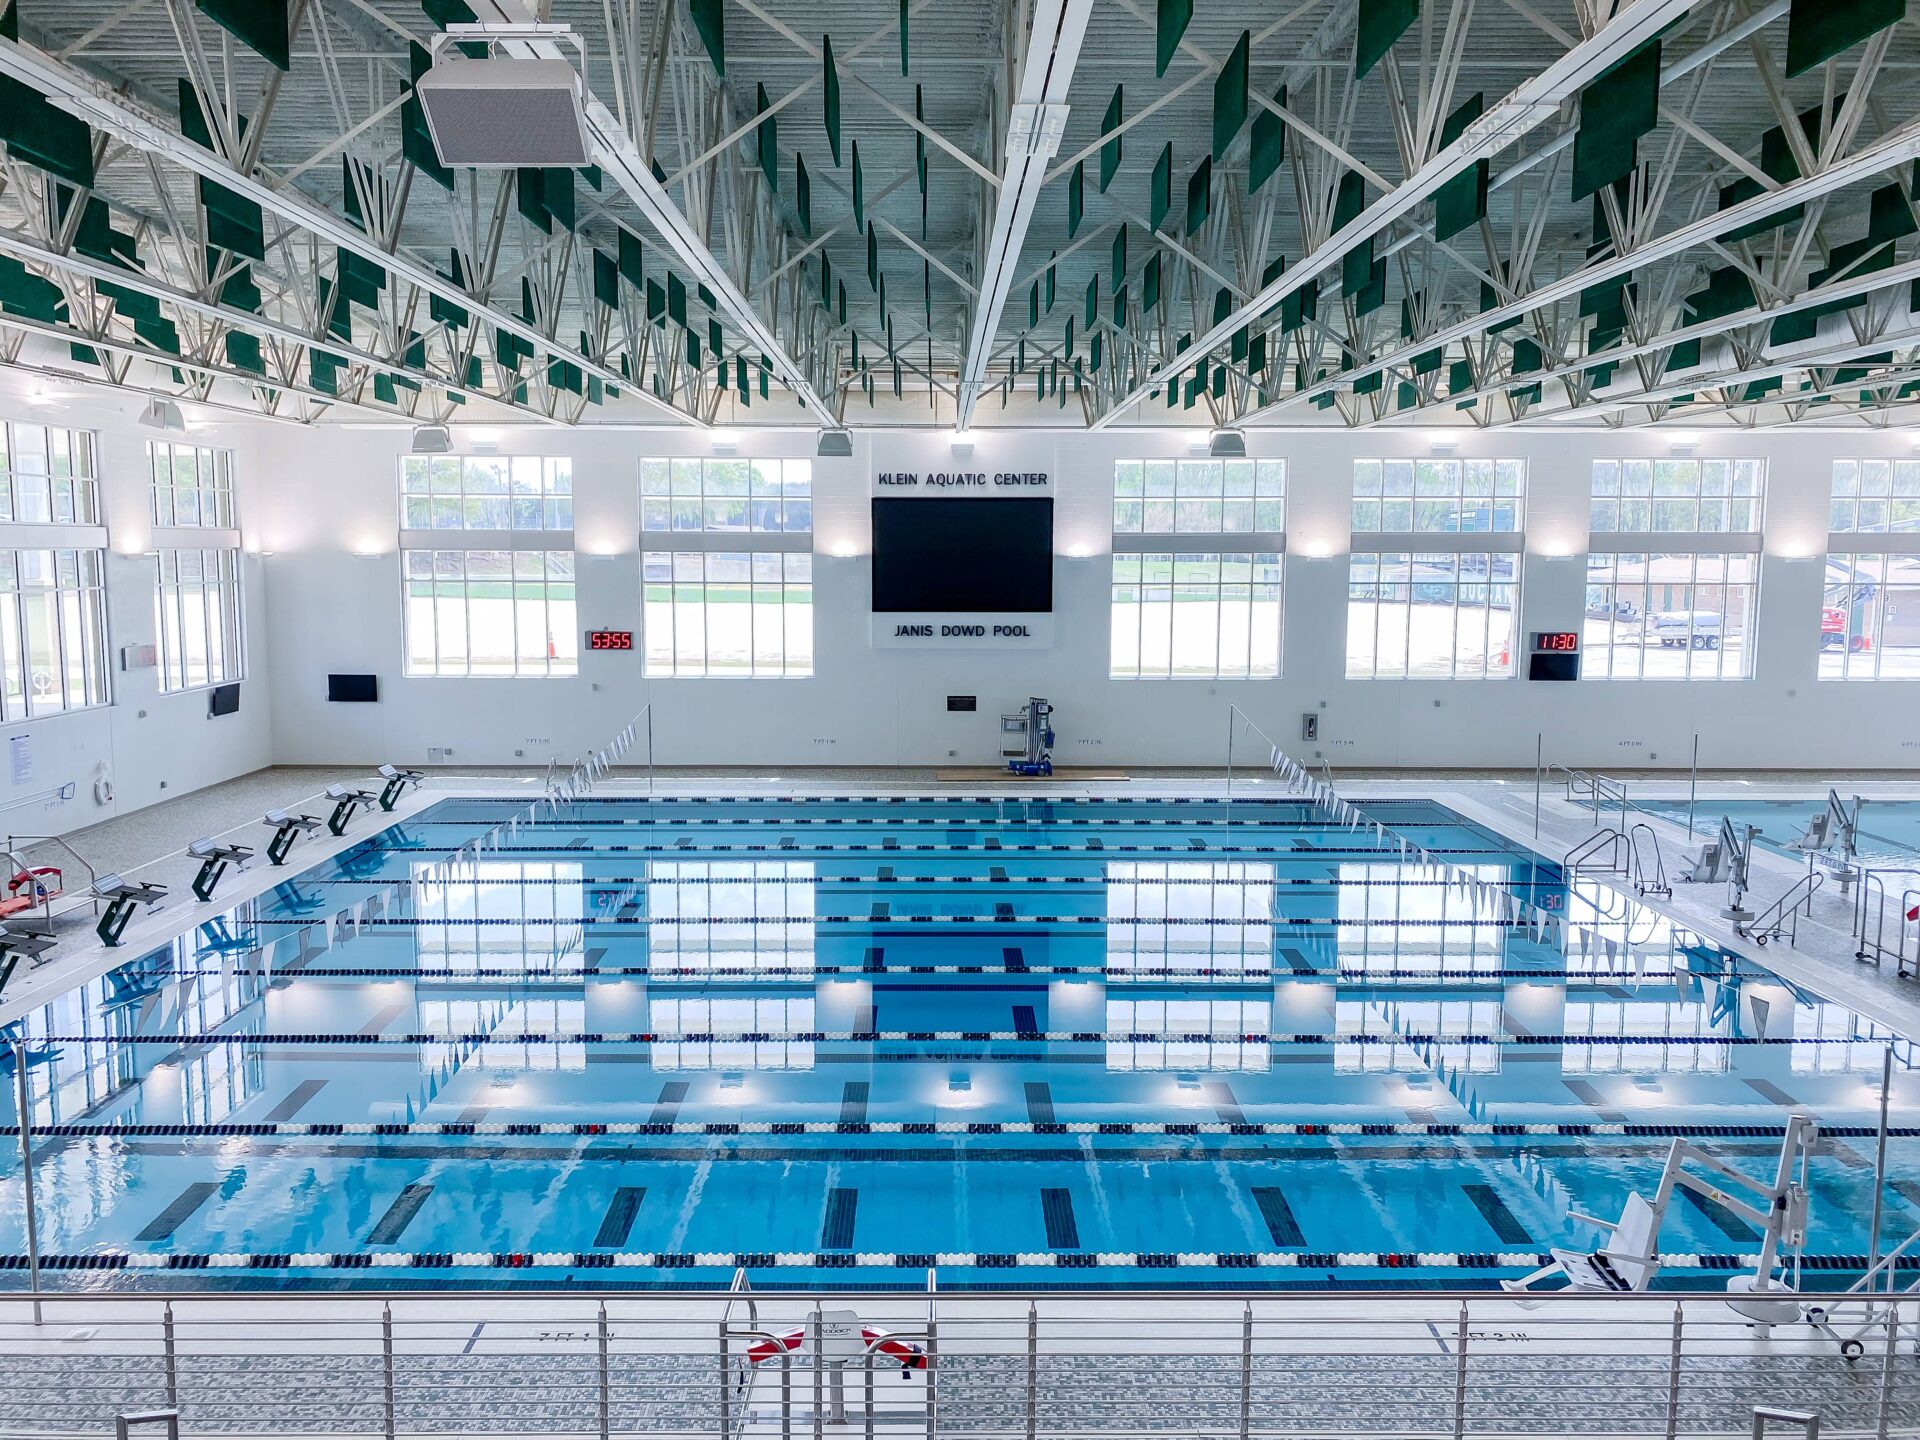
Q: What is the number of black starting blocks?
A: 6